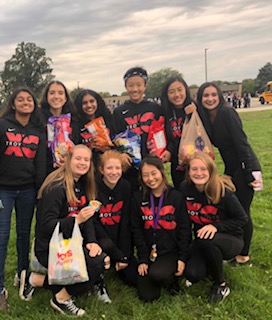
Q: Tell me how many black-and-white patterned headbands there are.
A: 1